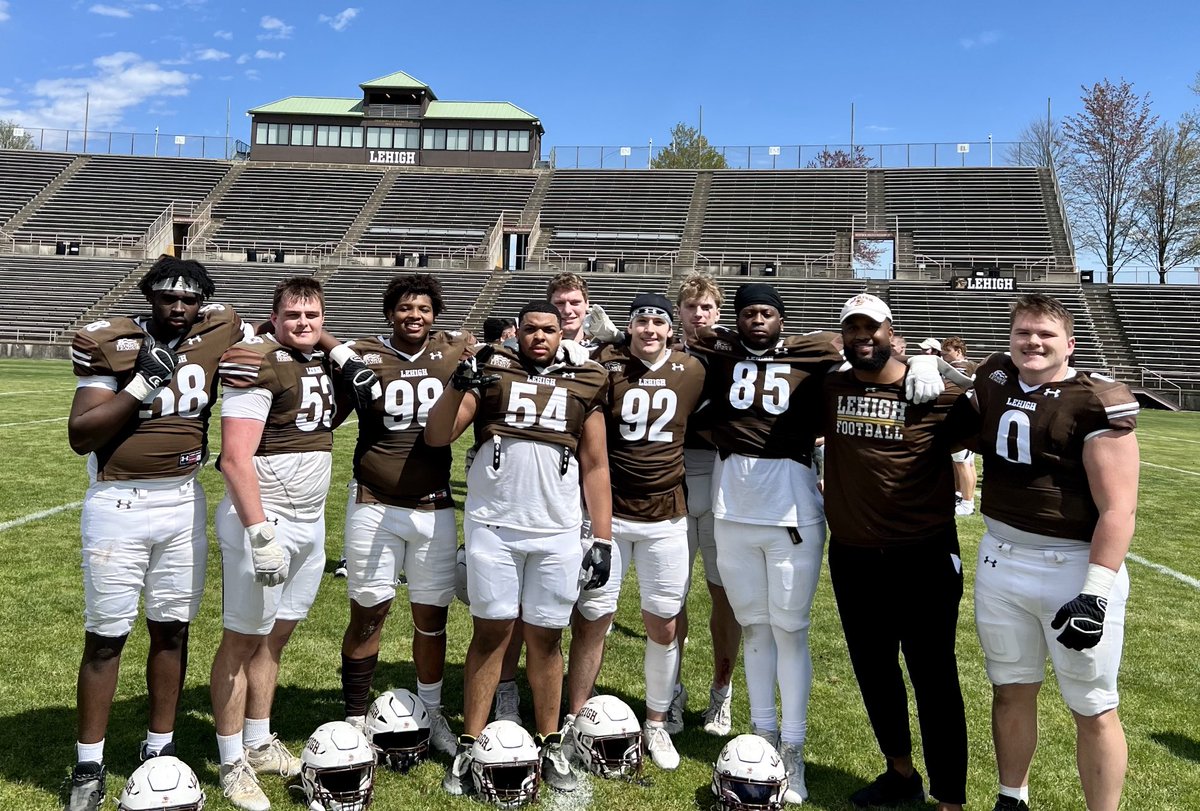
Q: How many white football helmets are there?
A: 6